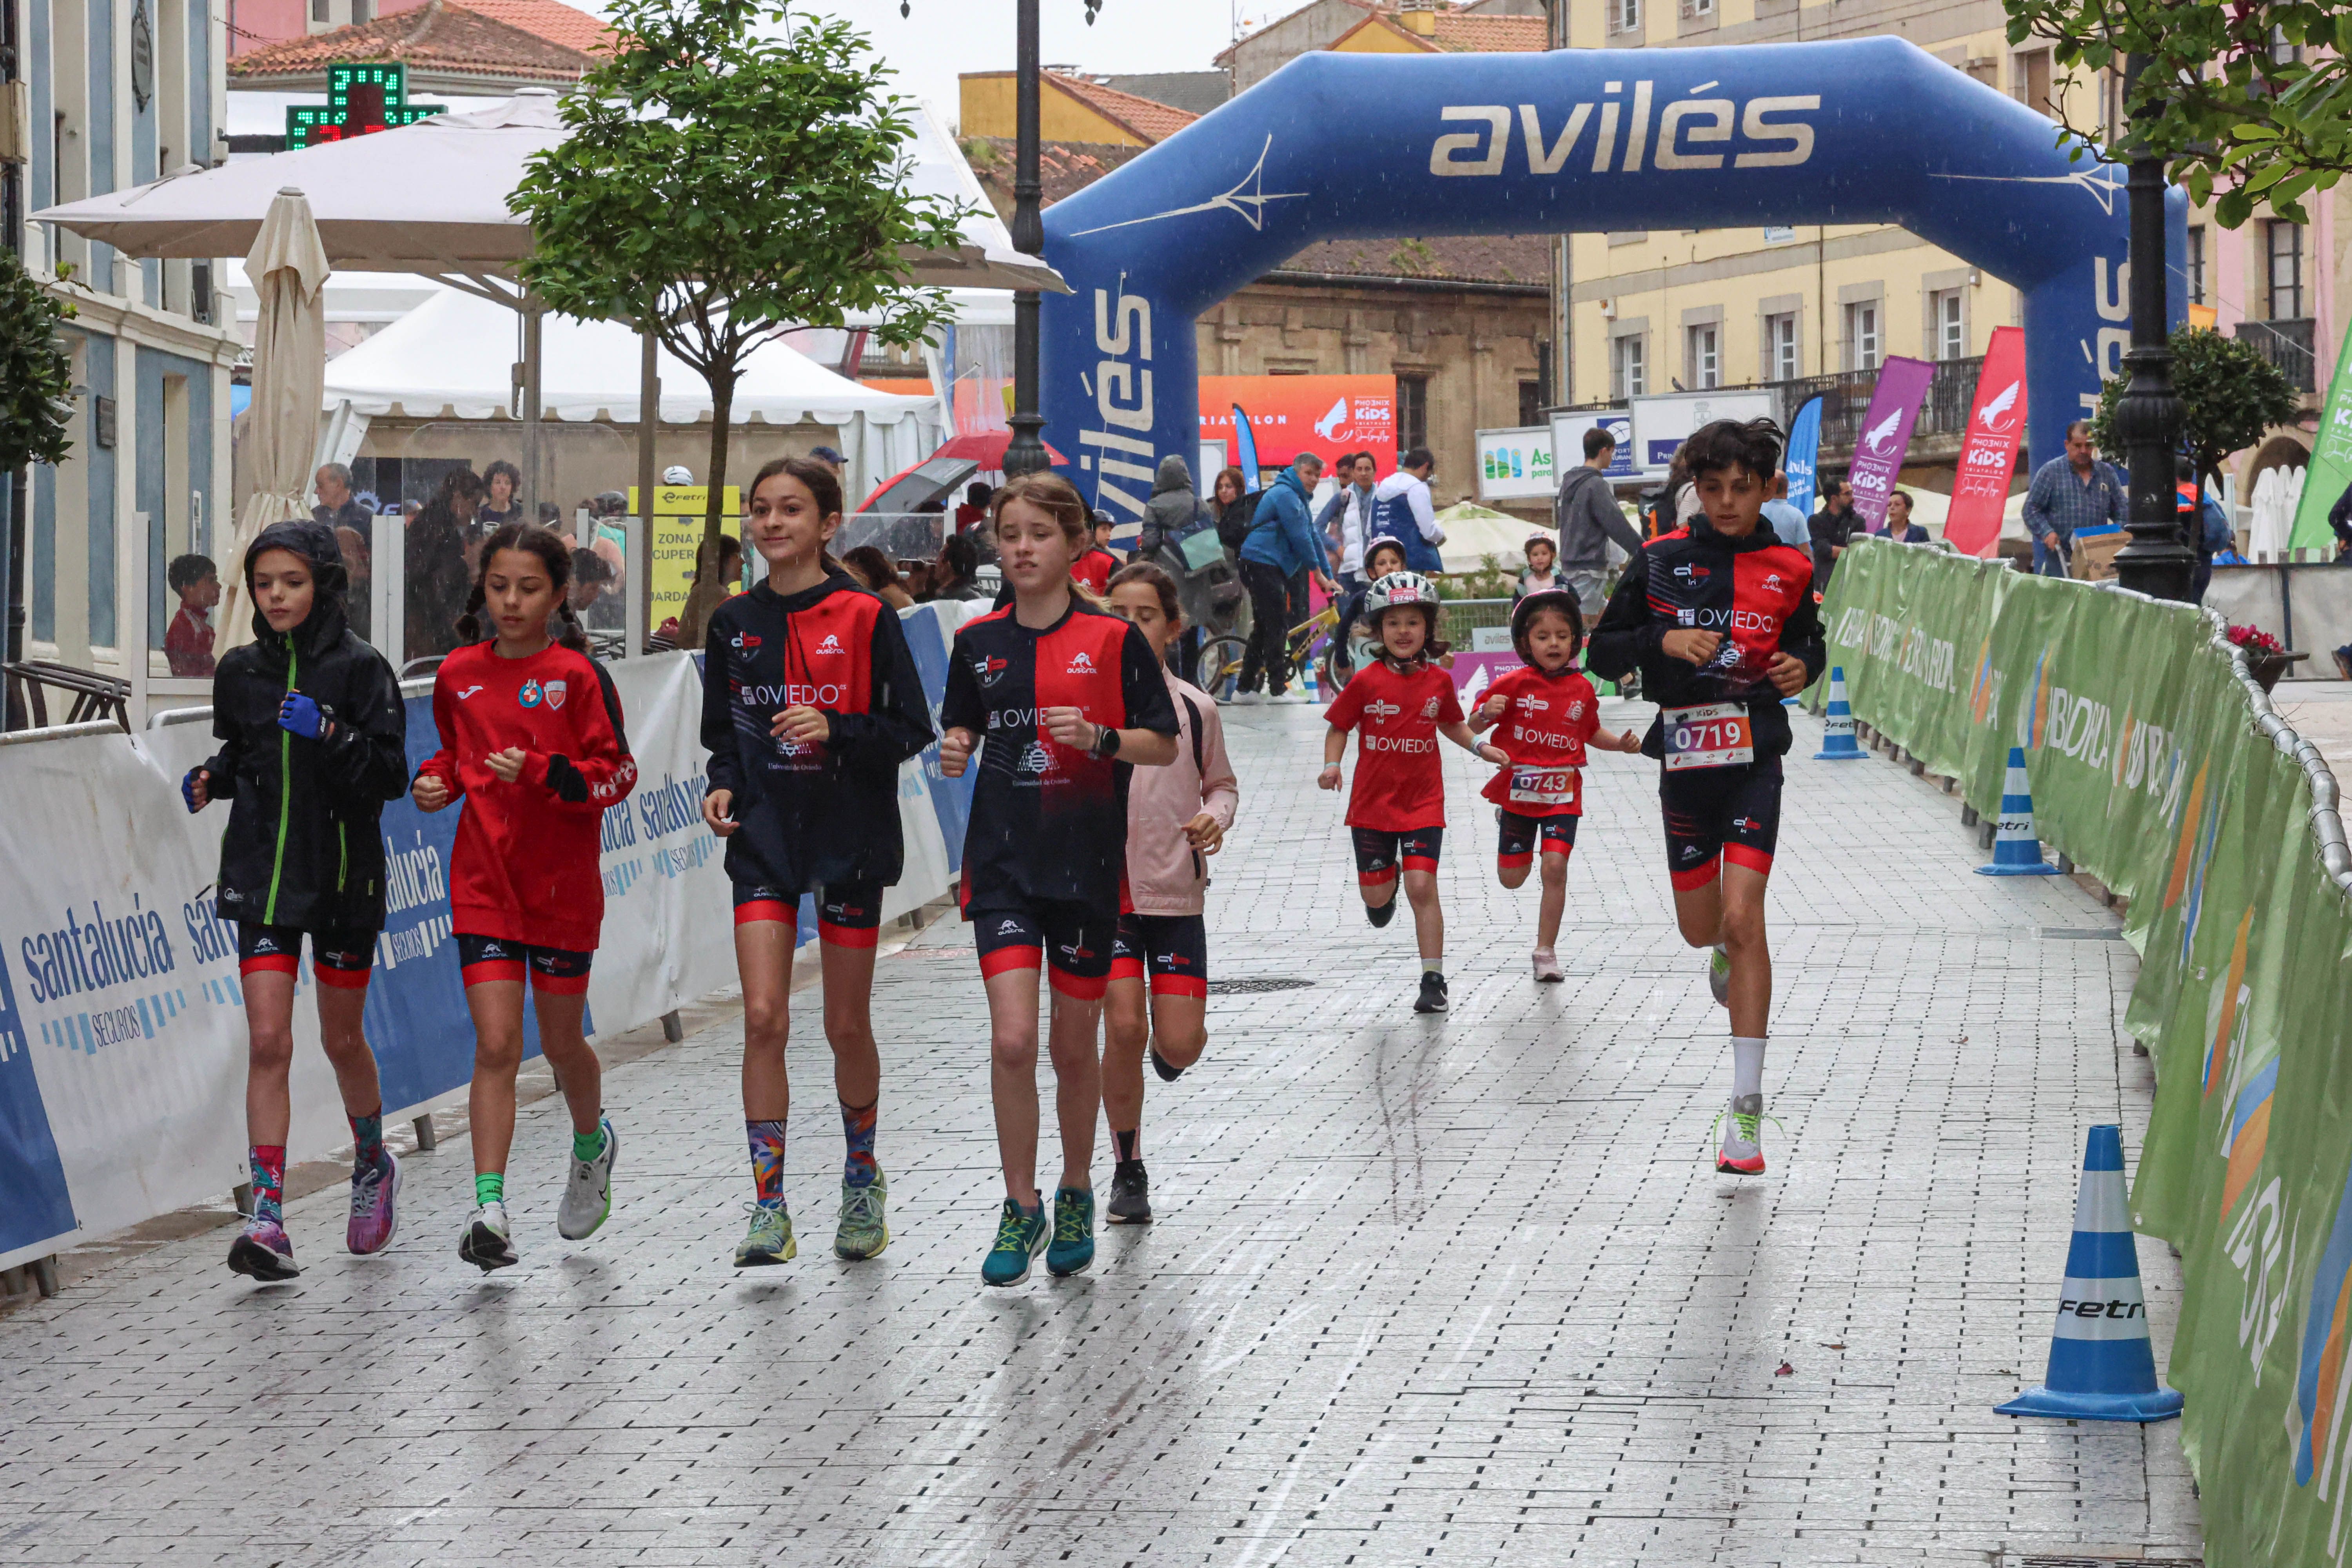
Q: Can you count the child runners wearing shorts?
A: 8